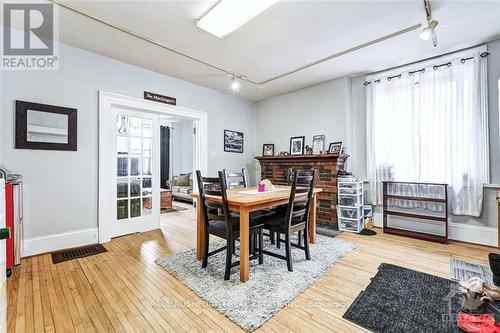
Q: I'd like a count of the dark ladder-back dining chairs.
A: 4